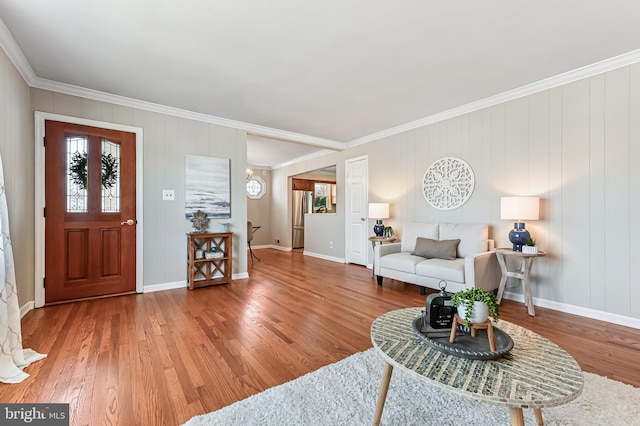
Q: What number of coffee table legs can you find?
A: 3